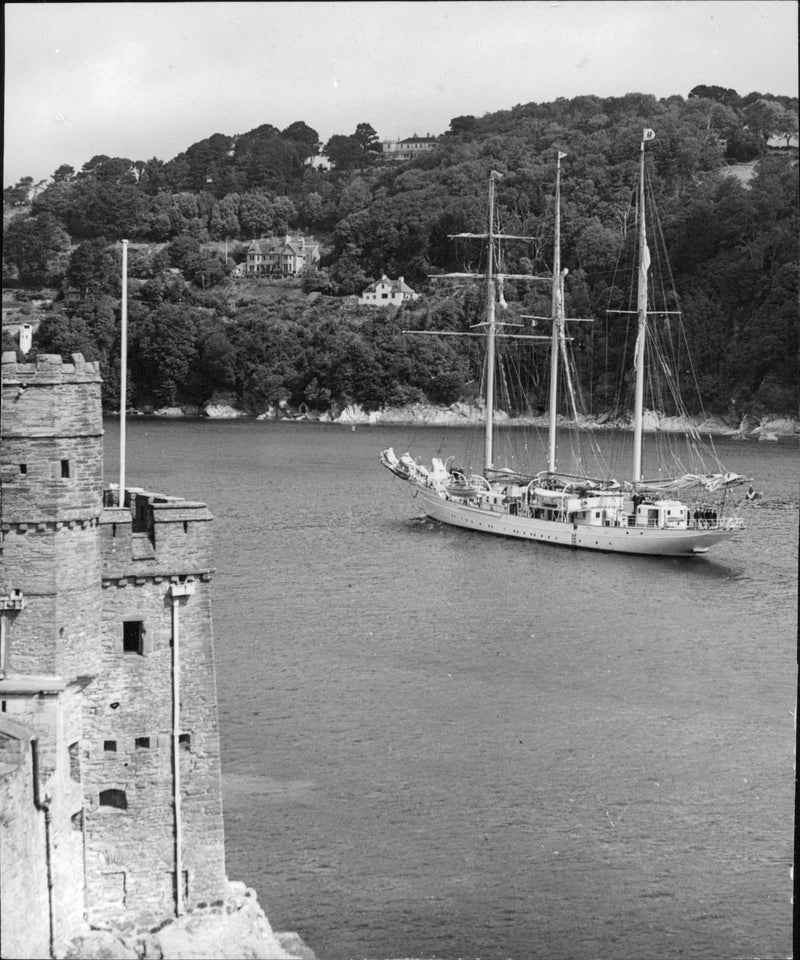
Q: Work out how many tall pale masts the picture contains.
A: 3